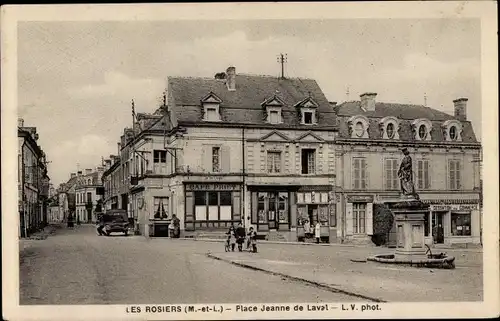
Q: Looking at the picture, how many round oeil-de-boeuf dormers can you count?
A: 4